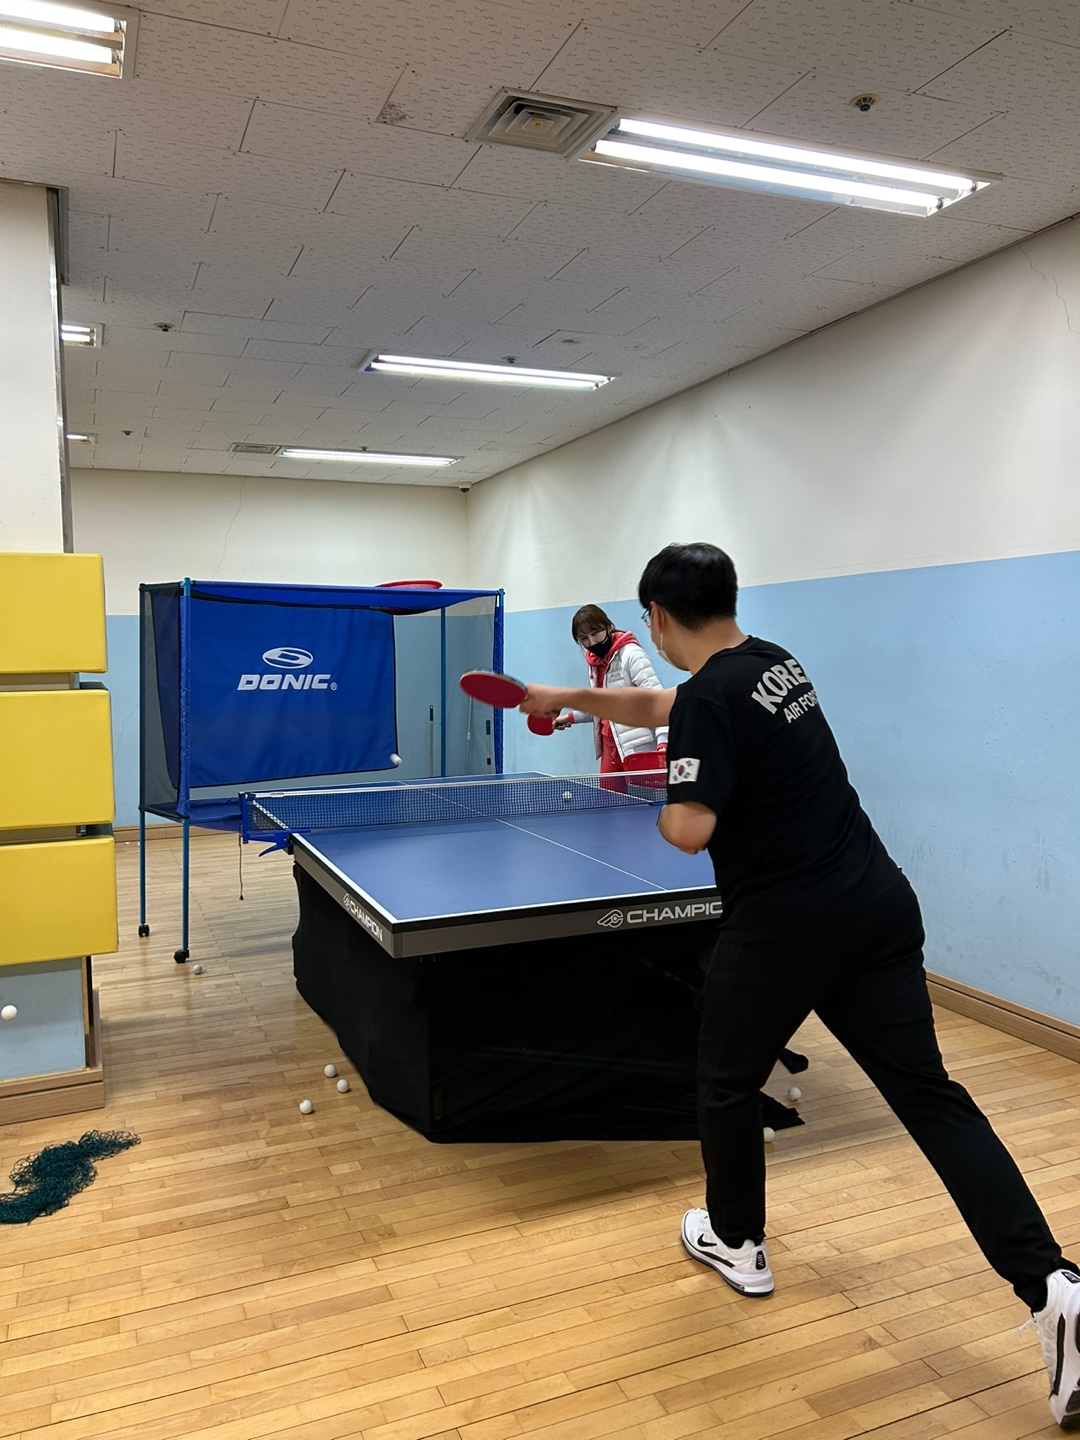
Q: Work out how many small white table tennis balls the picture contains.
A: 9